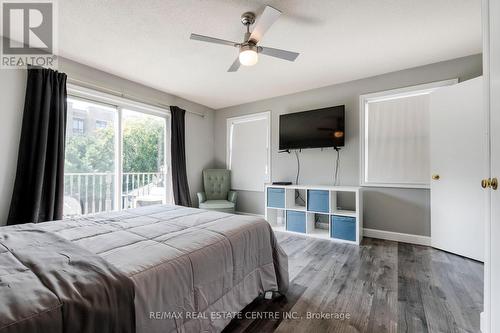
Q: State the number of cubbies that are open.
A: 4